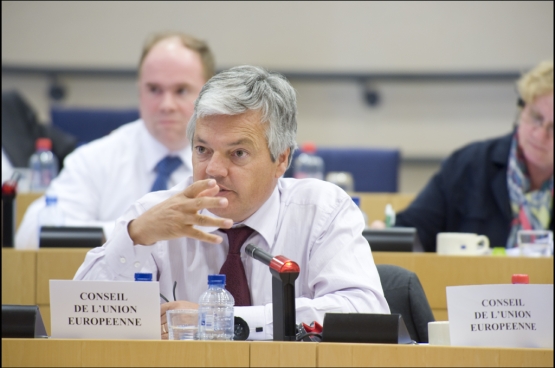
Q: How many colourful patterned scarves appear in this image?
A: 1